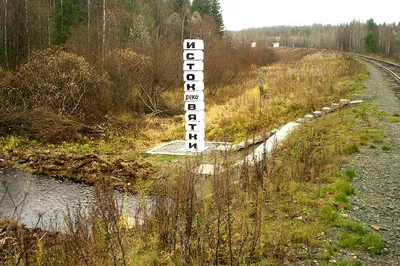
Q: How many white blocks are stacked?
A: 11